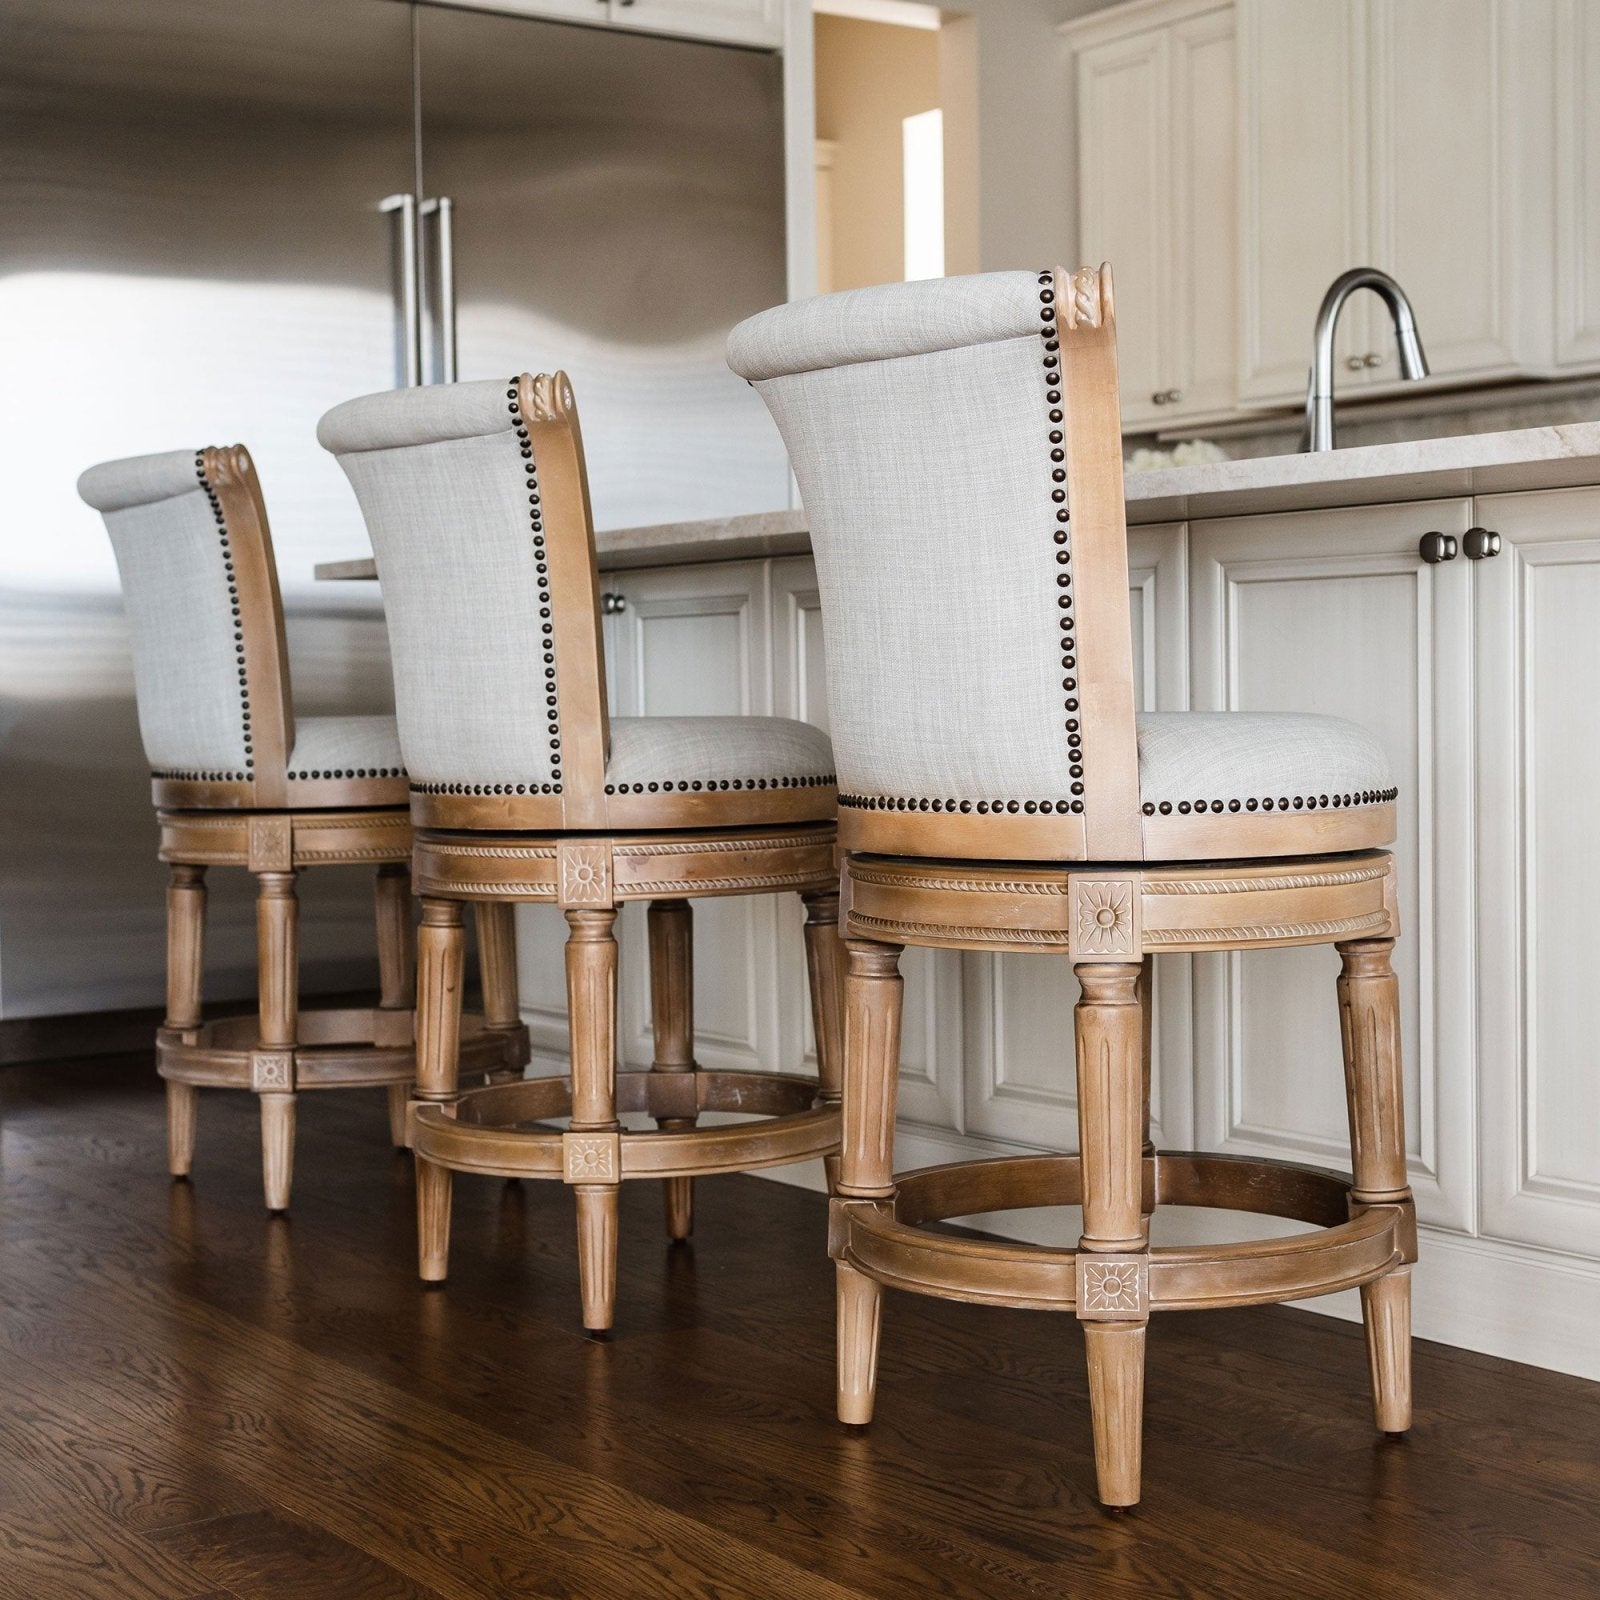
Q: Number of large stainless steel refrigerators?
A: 1